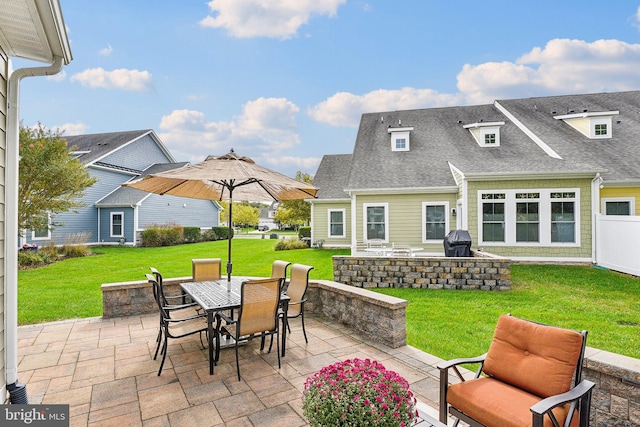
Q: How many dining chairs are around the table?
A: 6